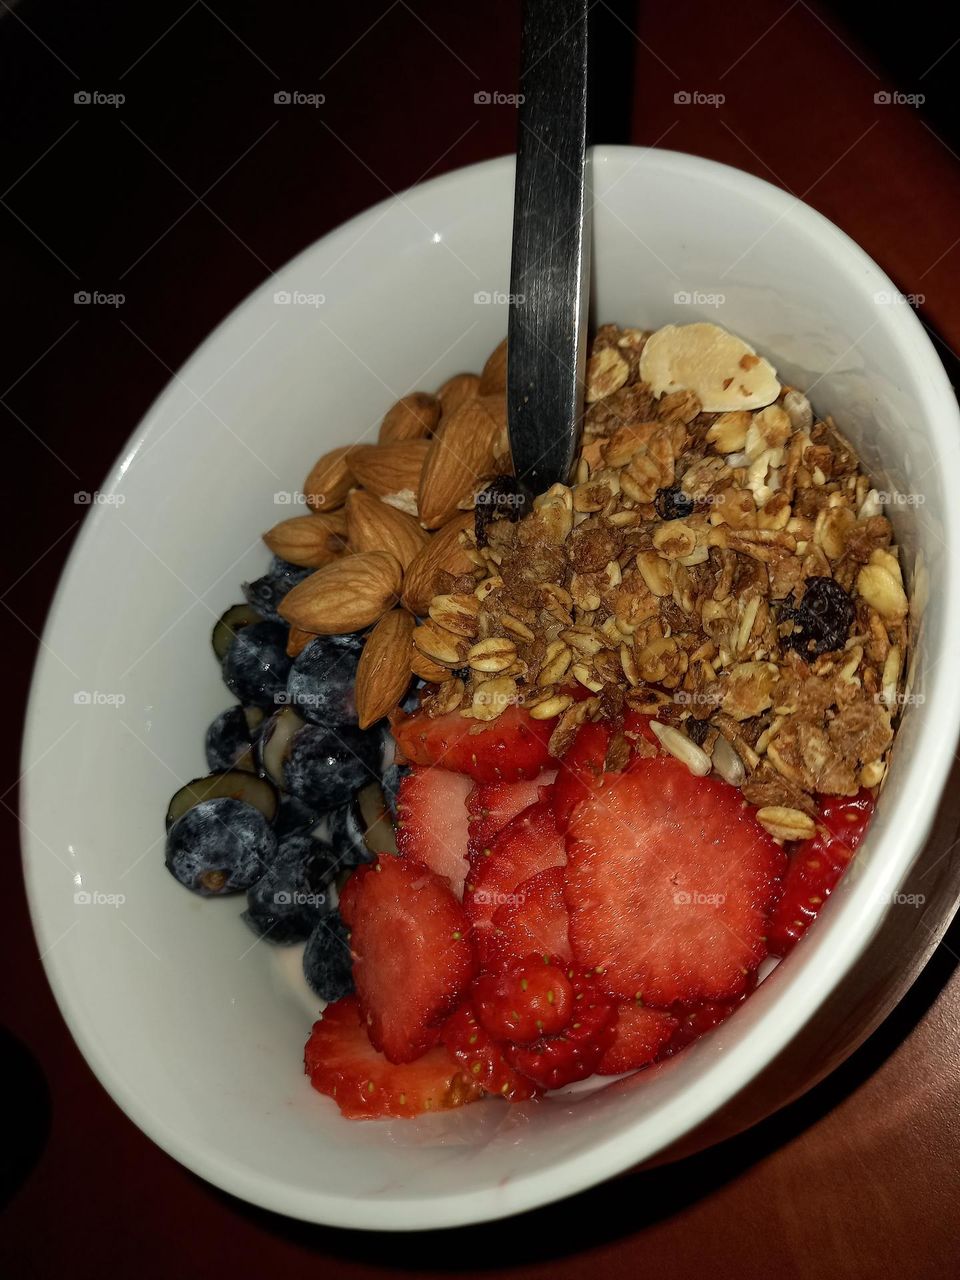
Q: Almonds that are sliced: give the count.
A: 1